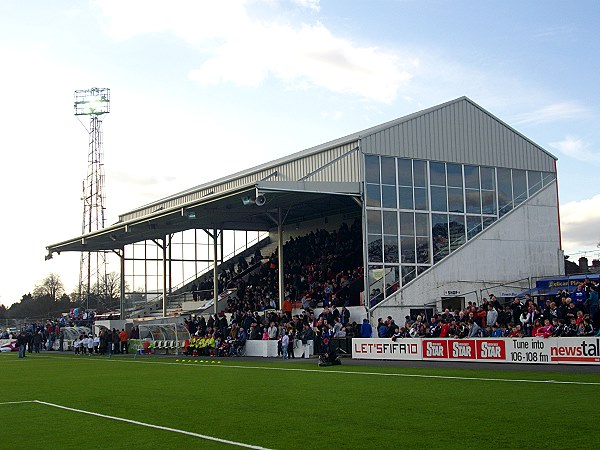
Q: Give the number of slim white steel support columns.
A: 4